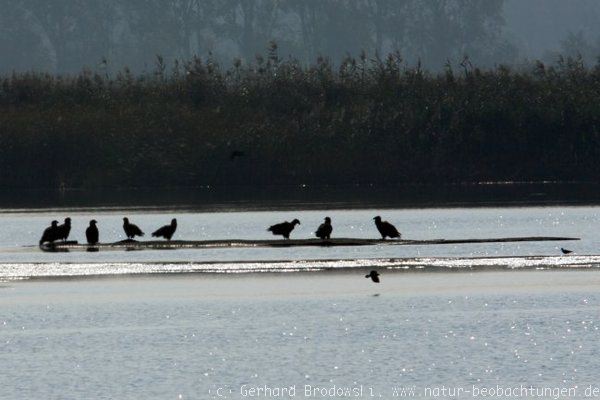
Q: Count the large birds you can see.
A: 8